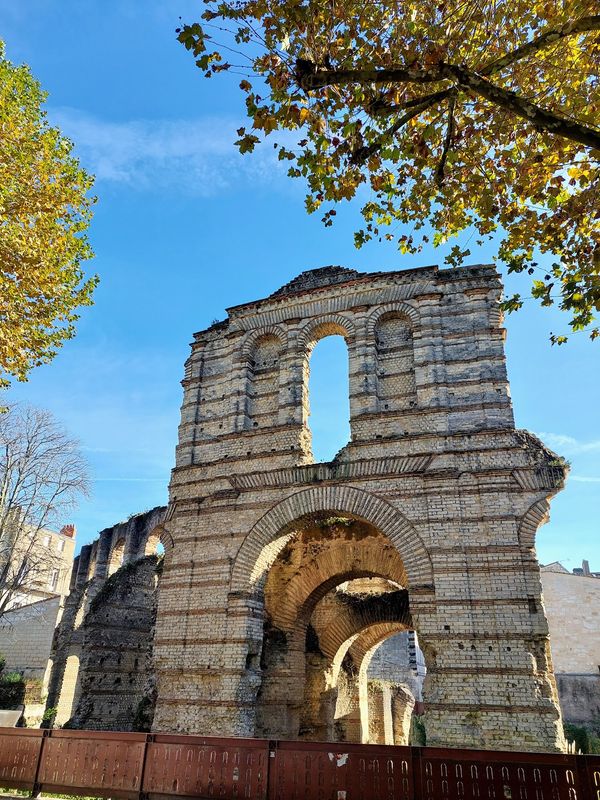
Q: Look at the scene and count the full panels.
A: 4